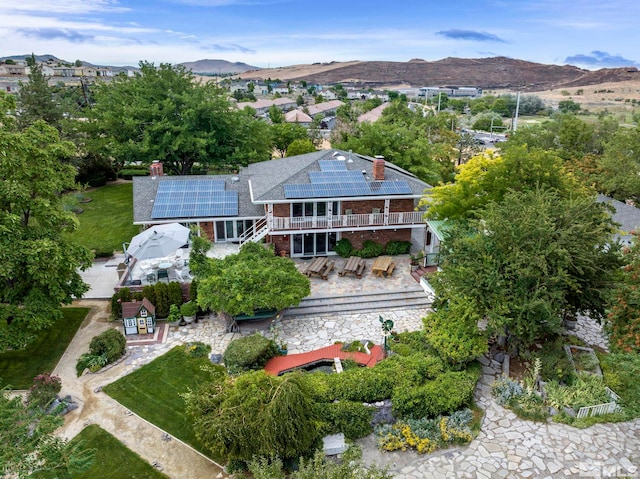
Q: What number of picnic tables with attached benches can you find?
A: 3